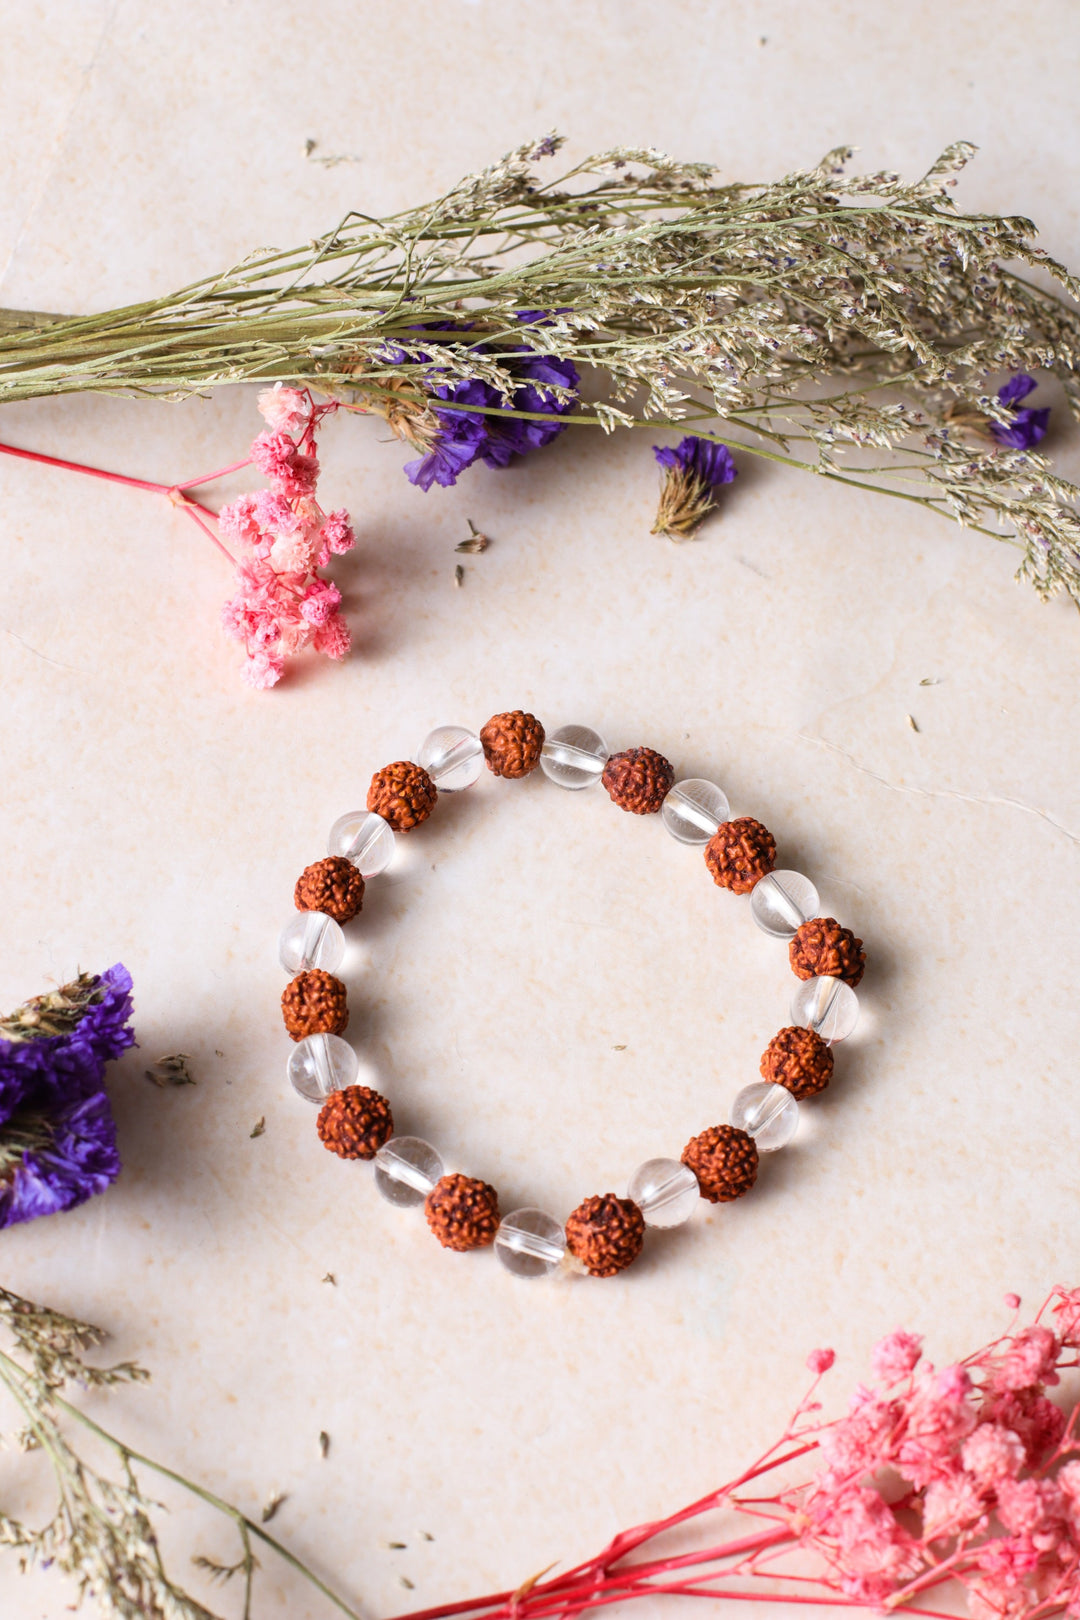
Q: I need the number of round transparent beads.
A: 12